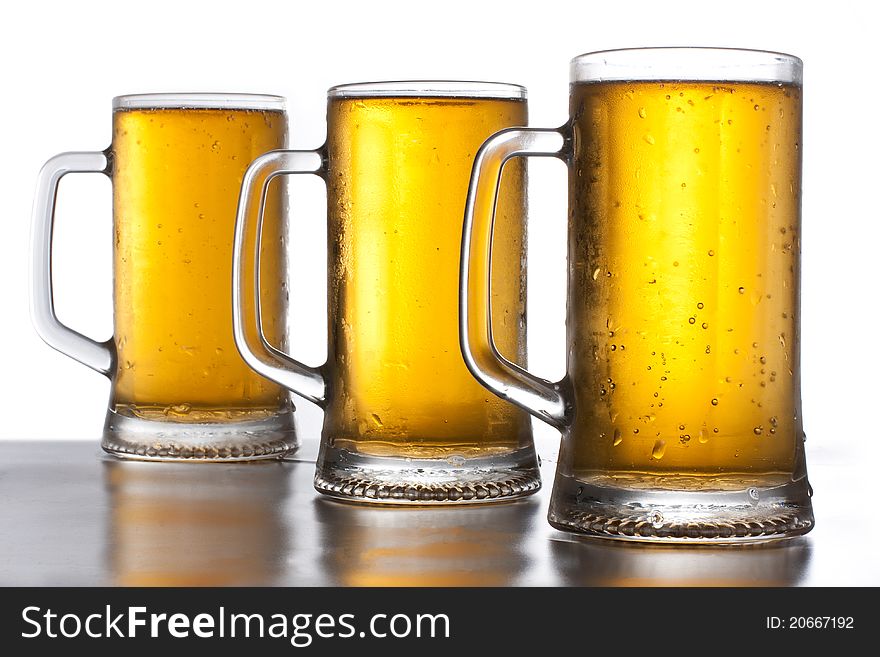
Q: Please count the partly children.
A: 0